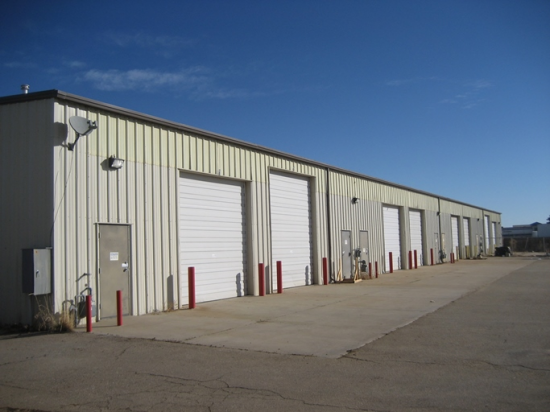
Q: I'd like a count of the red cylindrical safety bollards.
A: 14